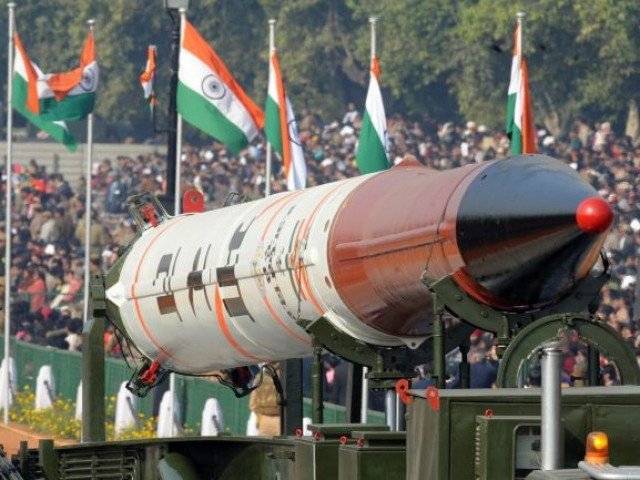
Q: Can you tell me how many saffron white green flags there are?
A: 7